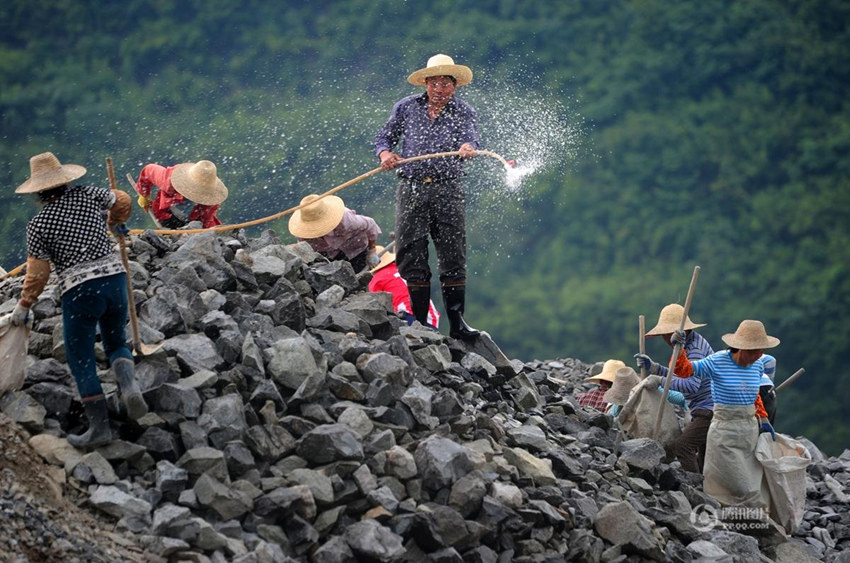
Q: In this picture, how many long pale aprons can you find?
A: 1